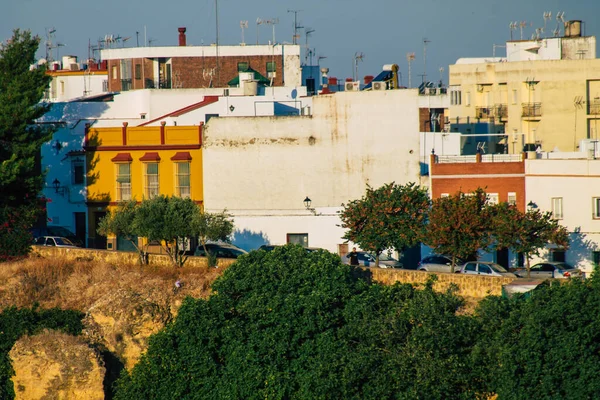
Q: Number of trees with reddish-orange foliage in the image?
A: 3